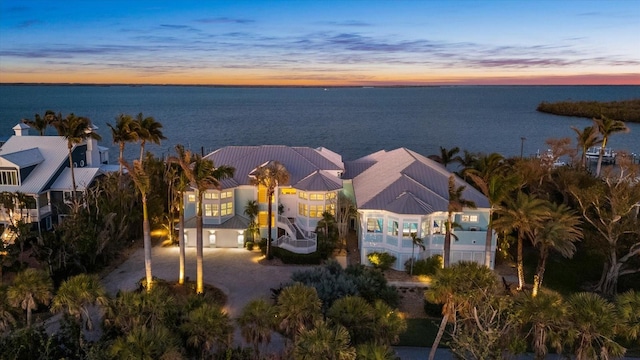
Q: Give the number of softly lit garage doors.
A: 2